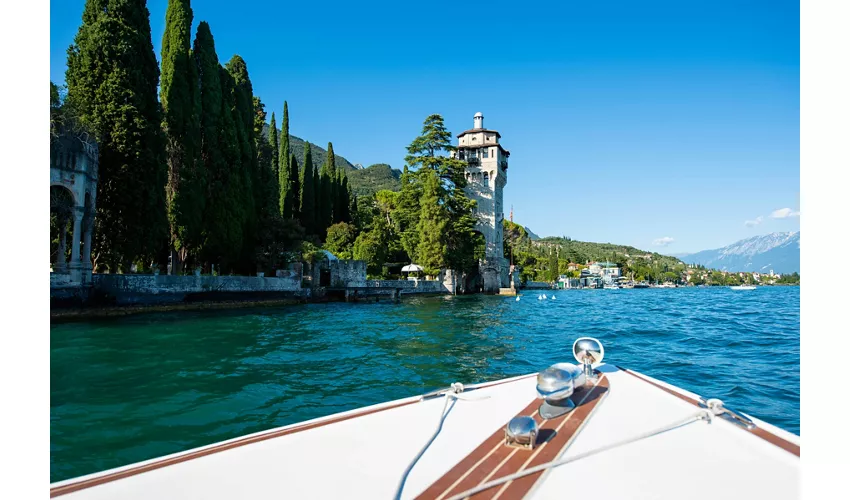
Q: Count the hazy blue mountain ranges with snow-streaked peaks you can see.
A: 1